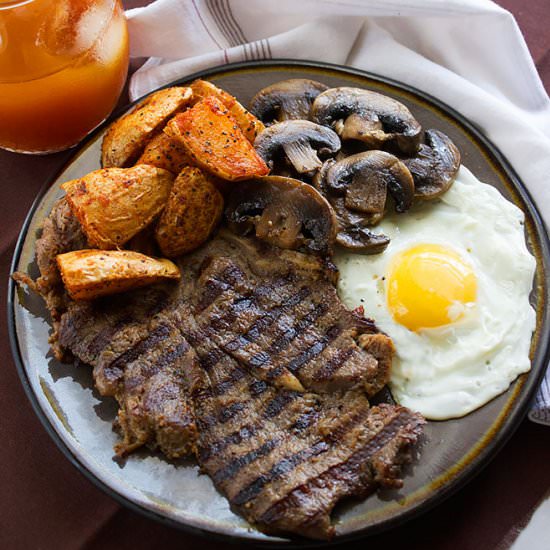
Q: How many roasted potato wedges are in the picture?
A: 7